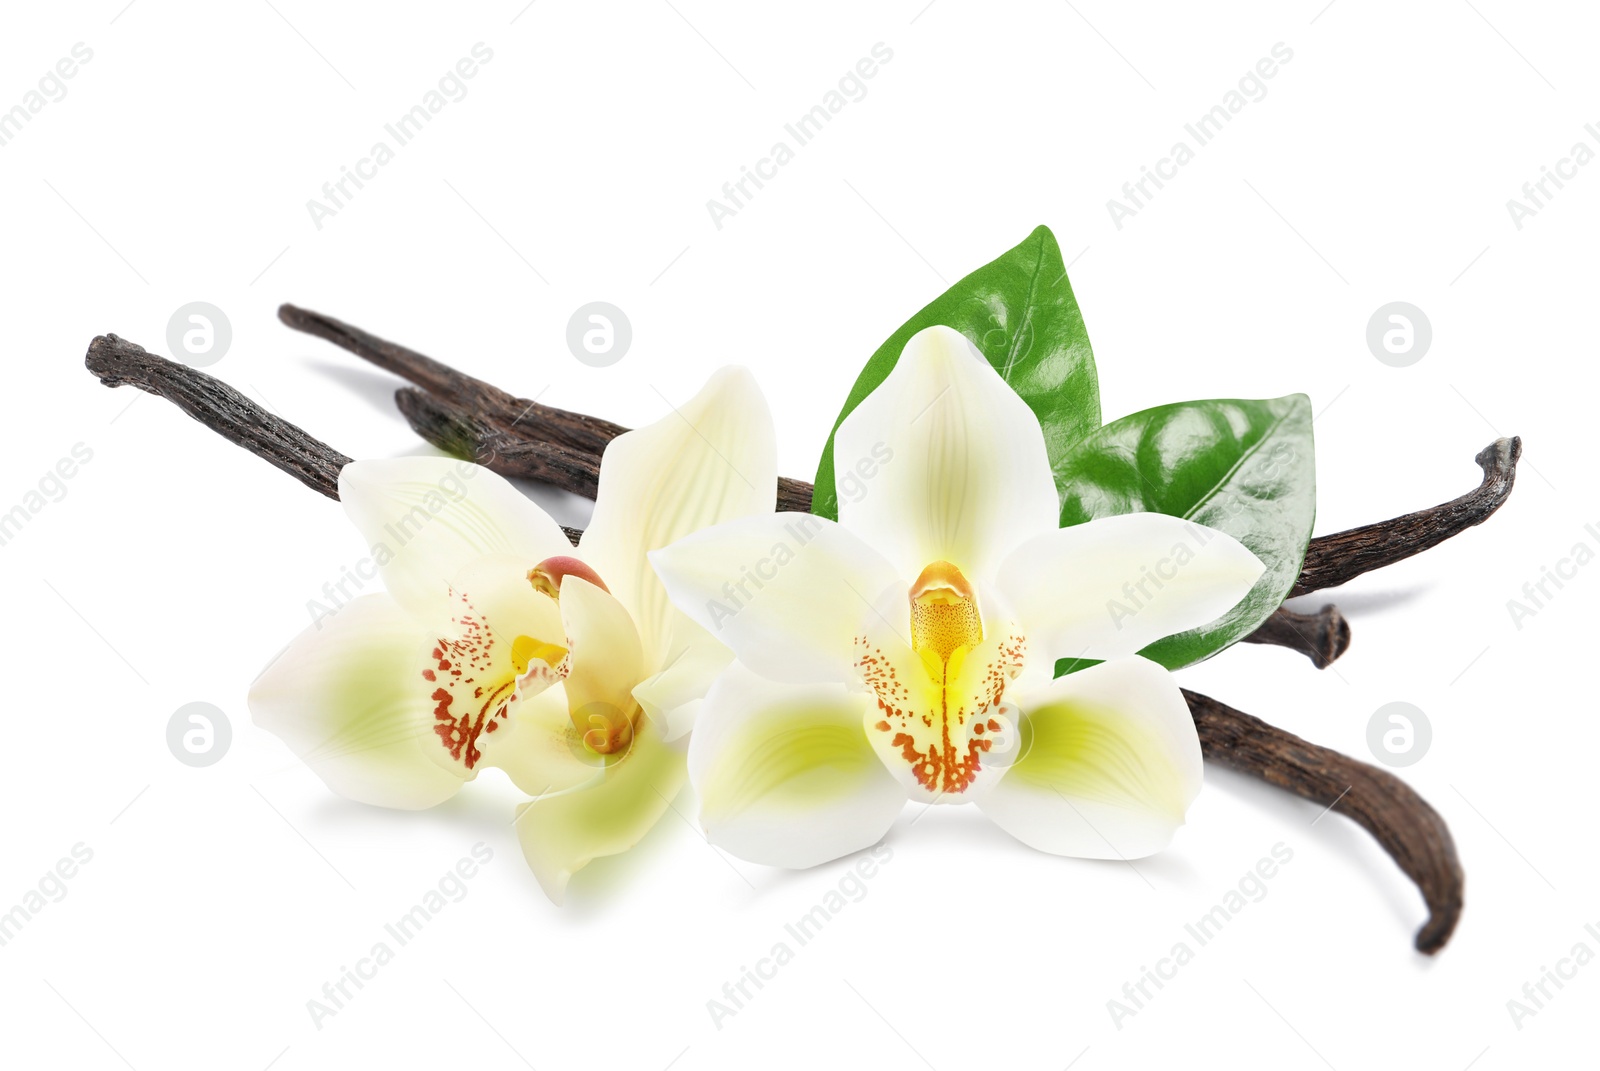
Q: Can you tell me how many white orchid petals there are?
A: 10